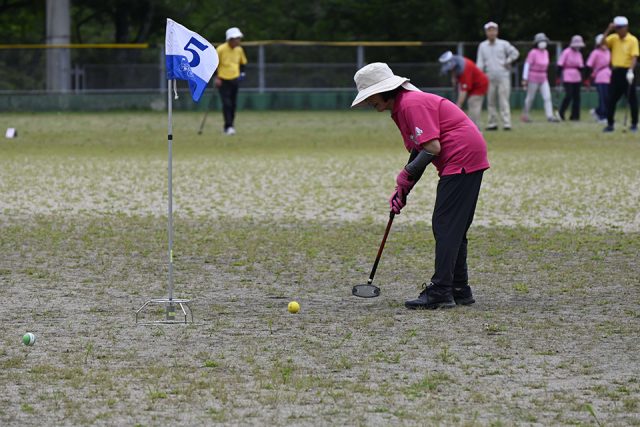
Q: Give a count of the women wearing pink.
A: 4